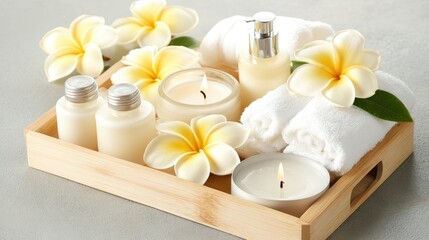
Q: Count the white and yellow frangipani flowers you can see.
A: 5